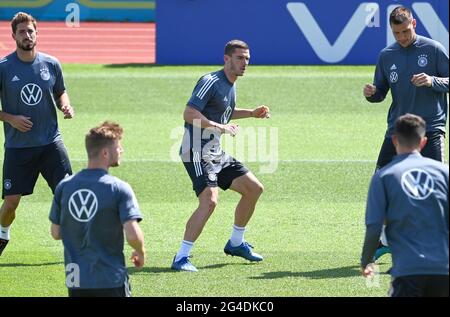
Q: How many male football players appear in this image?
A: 5